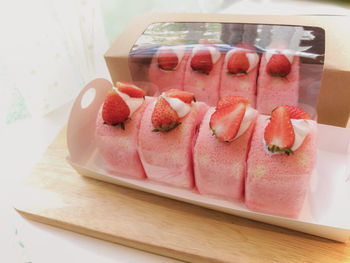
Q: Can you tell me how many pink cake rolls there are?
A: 8